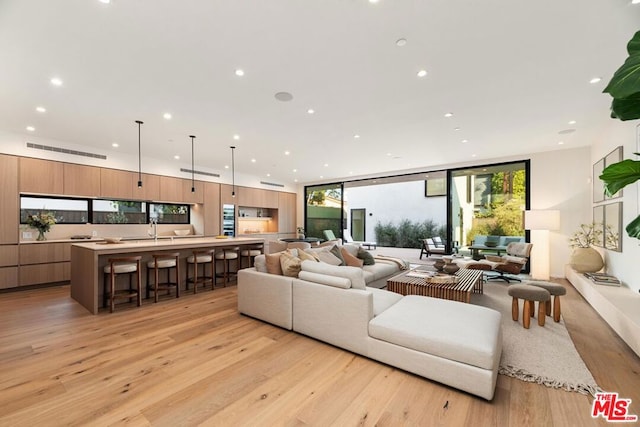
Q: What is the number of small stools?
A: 2